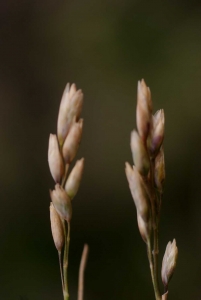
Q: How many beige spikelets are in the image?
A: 13